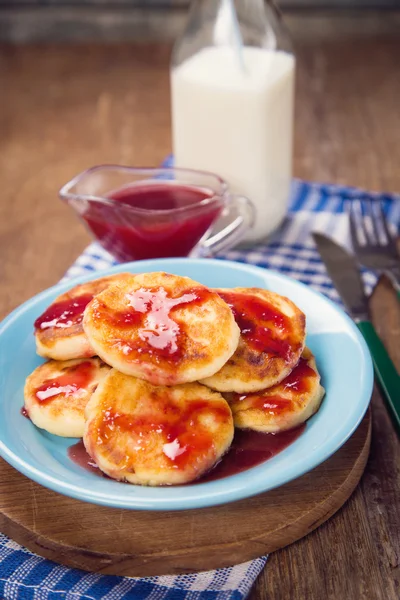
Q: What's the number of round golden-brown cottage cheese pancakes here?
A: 6